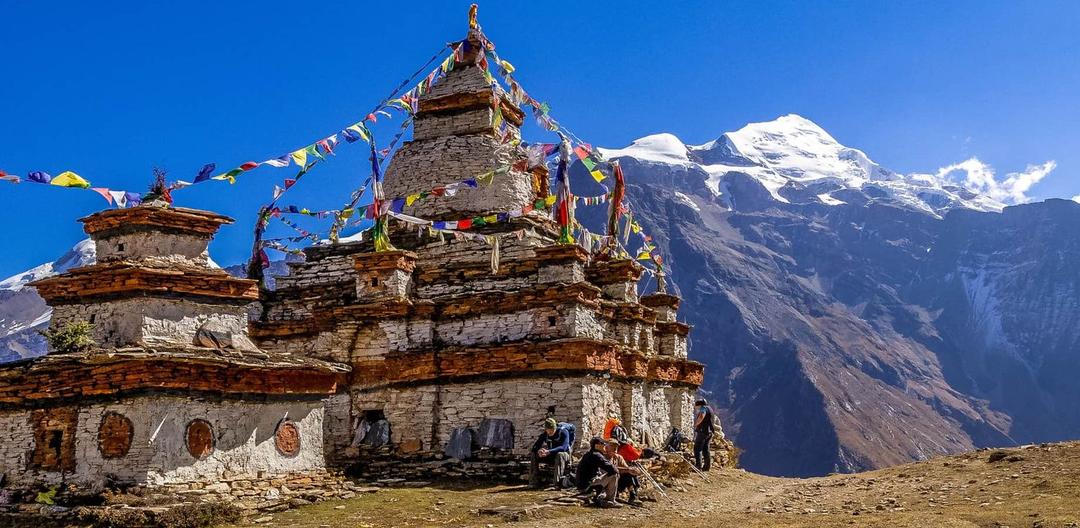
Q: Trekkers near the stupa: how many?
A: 4